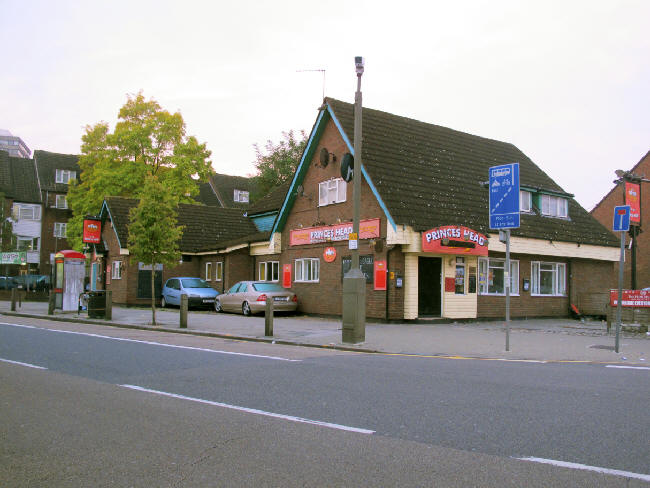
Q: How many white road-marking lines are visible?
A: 5